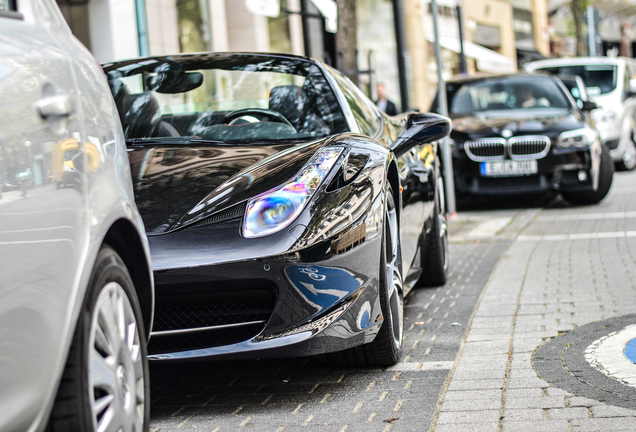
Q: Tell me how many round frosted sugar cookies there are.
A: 0